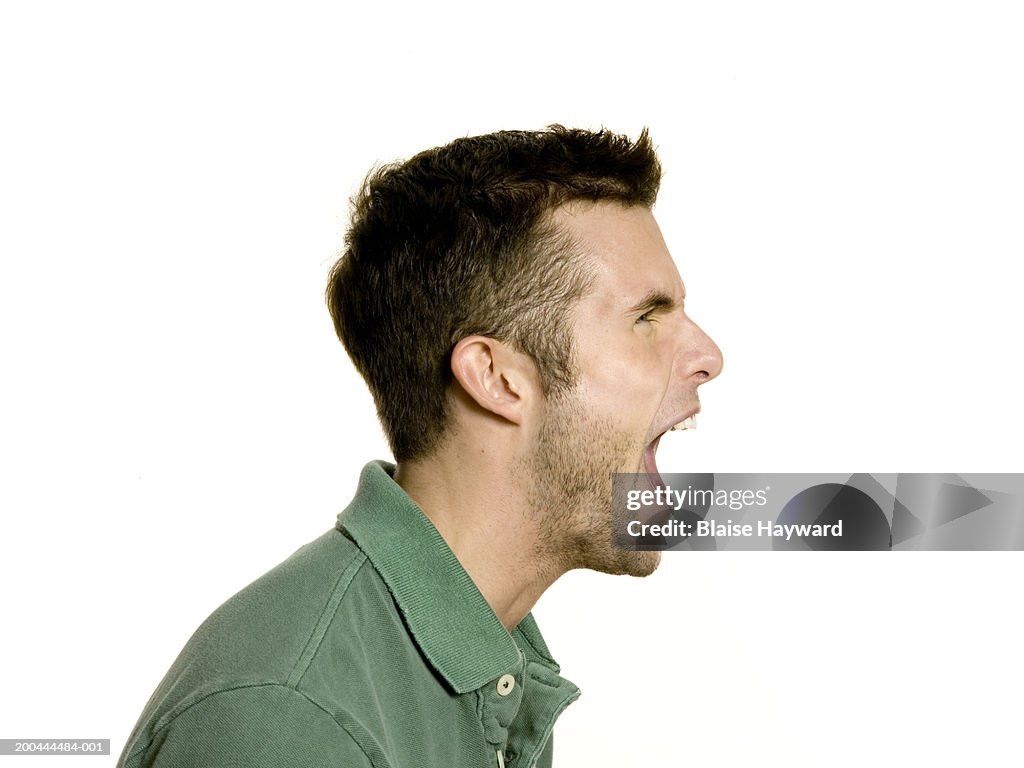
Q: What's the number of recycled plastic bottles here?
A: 0